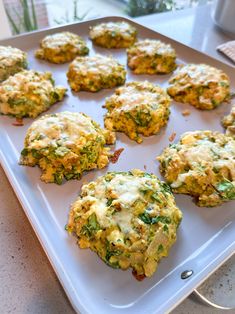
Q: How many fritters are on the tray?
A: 12